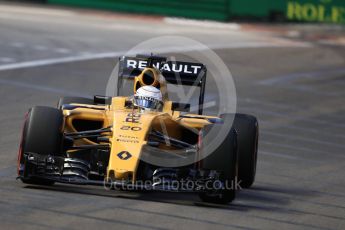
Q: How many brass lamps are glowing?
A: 0